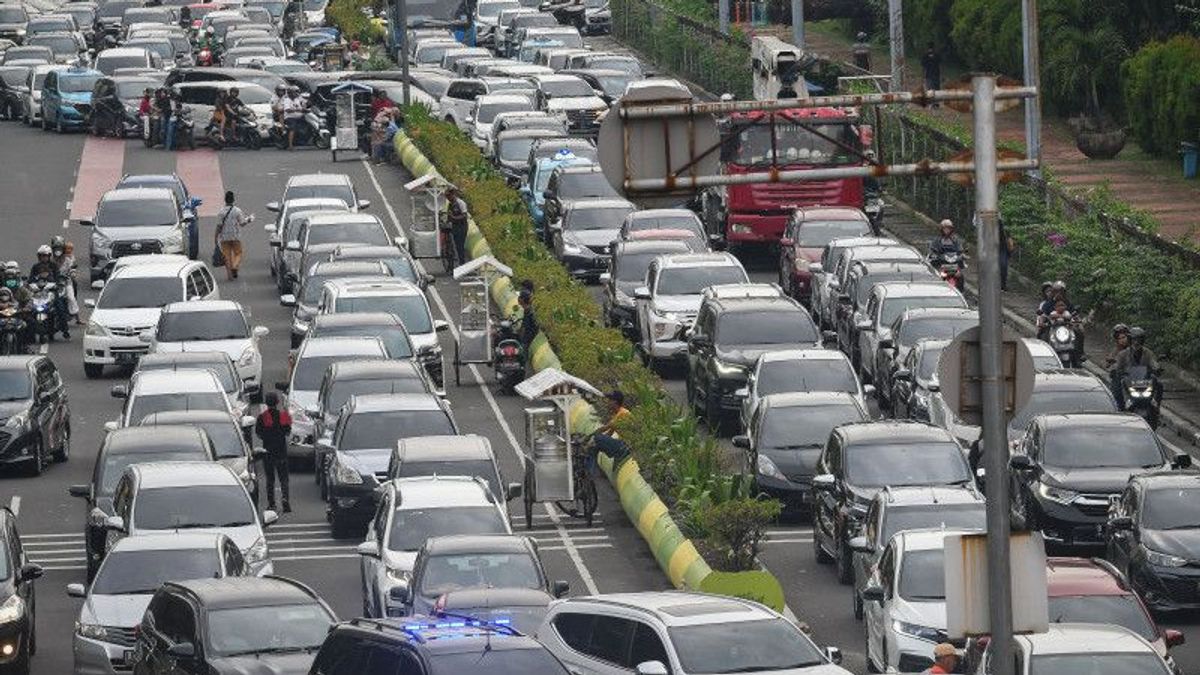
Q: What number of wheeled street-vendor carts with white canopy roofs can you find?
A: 4